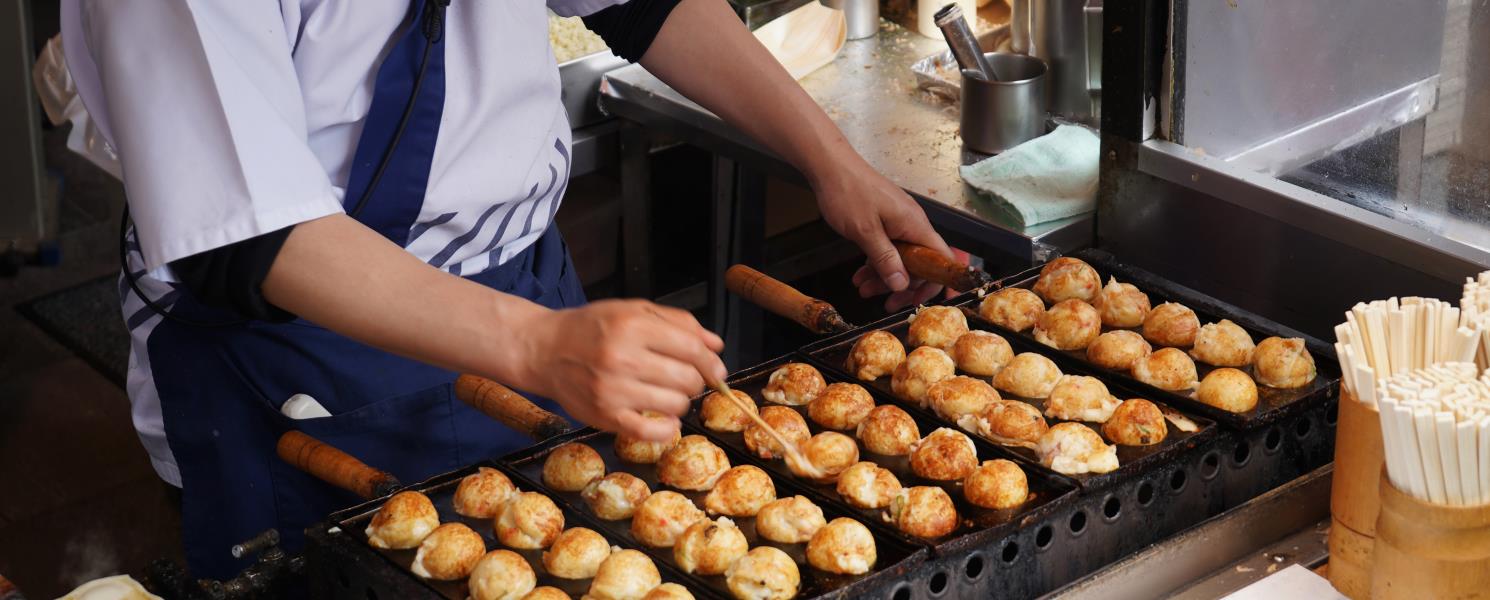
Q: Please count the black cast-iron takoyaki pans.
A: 5